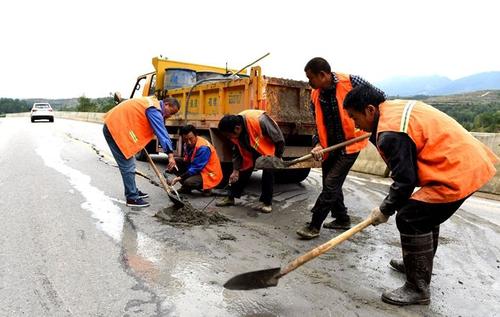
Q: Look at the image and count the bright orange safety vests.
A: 5